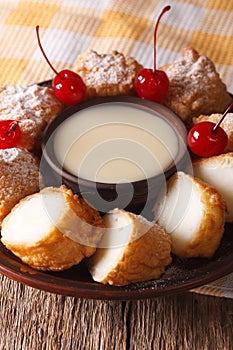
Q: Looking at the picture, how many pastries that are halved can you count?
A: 4